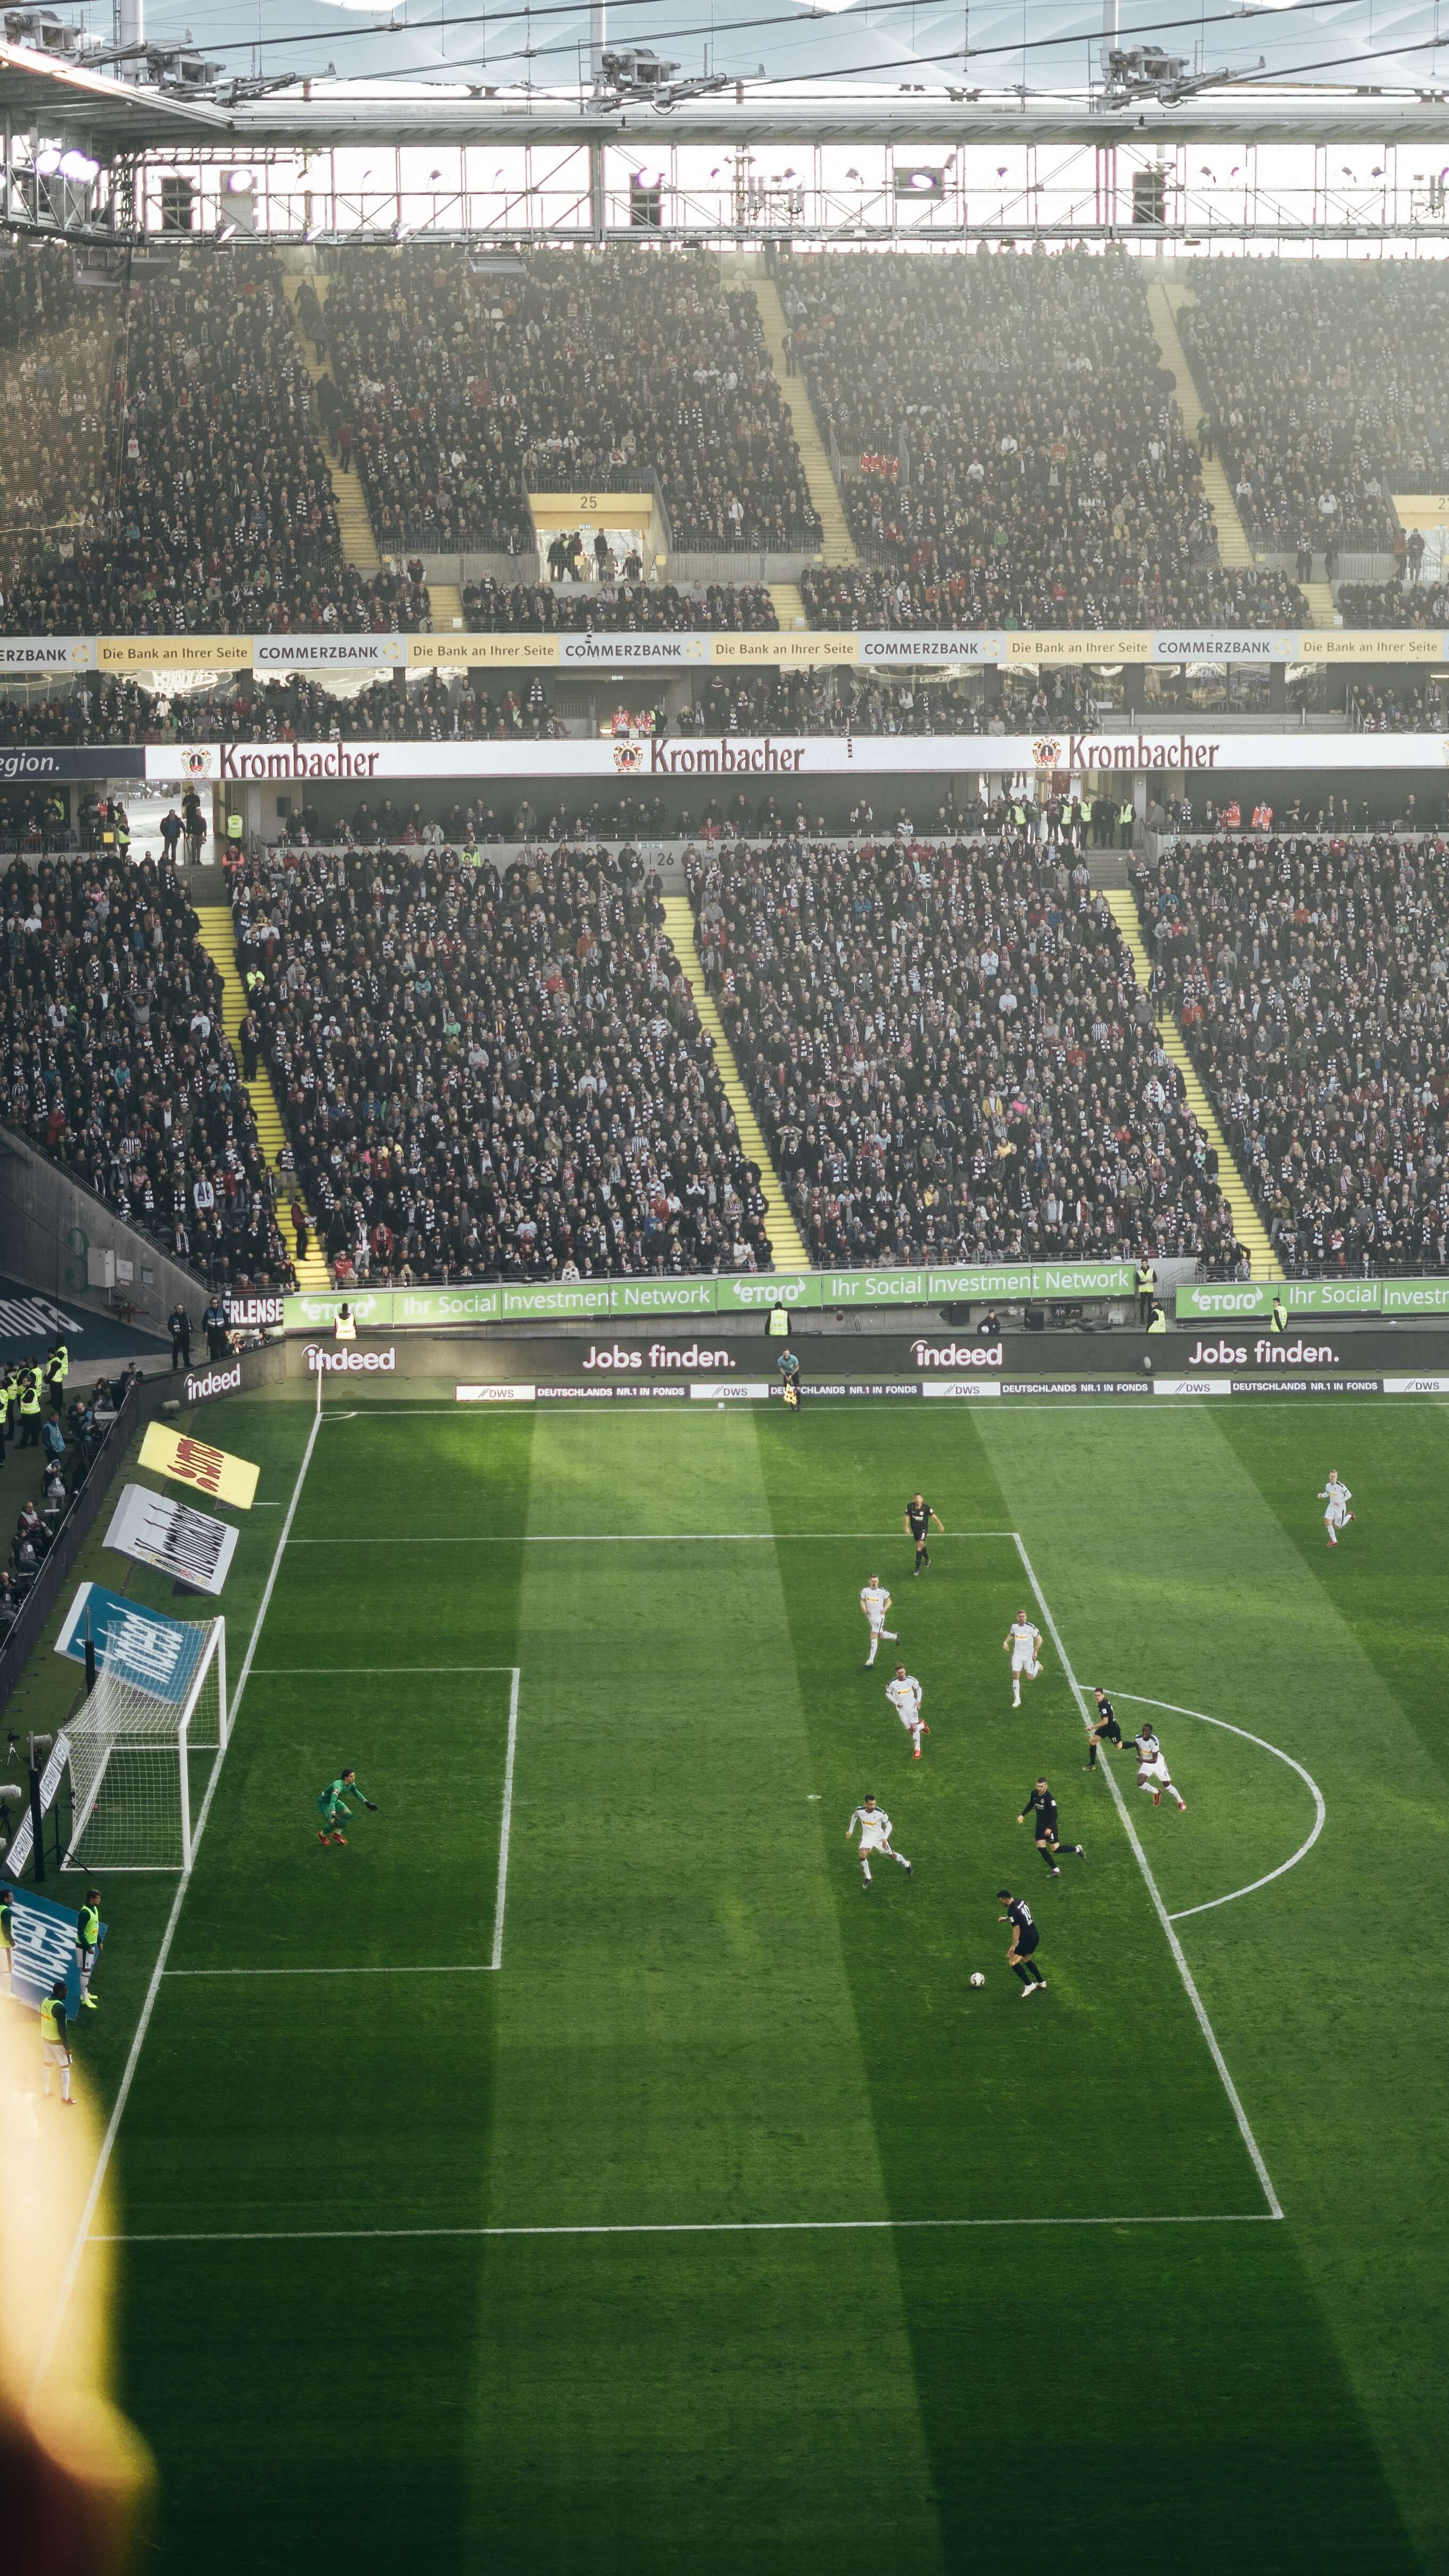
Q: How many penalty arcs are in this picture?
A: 1